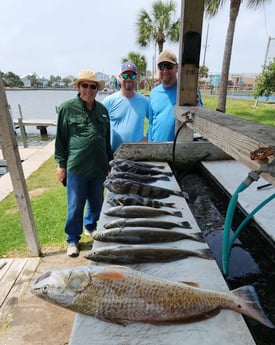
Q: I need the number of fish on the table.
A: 10